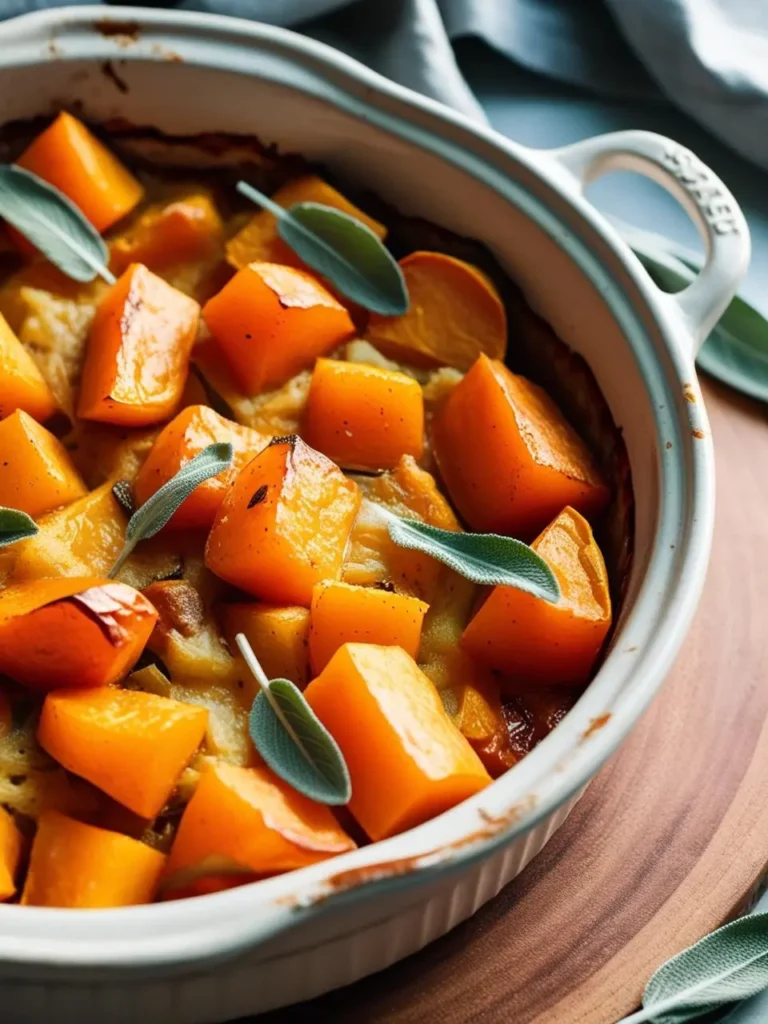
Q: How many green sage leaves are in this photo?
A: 8